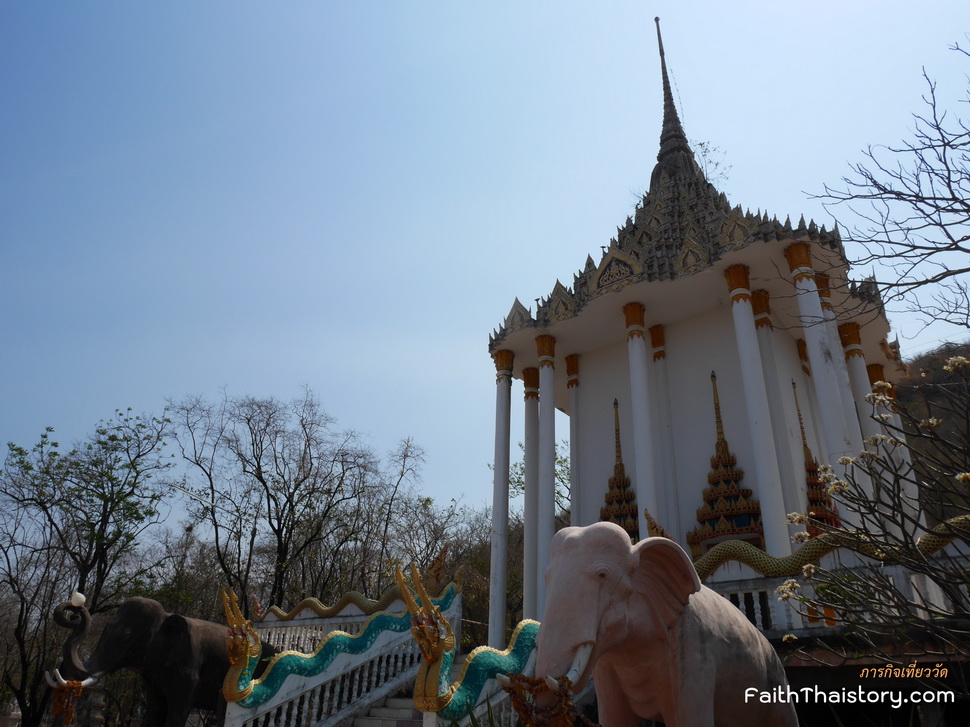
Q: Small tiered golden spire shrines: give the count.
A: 3